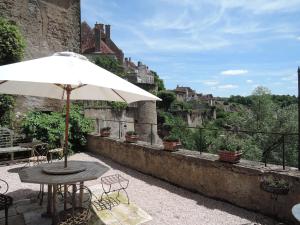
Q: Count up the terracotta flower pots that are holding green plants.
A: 4